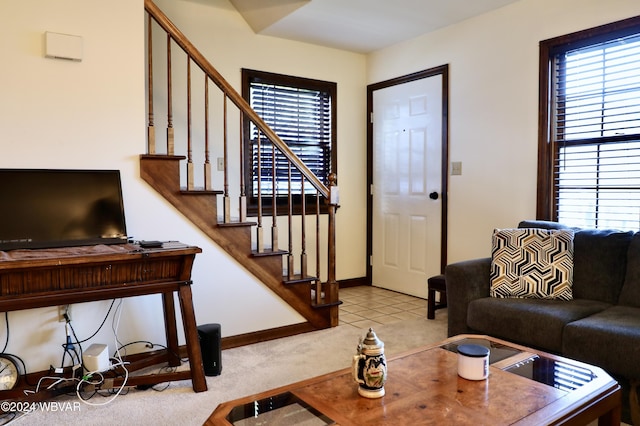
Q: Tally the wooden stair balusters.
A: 11